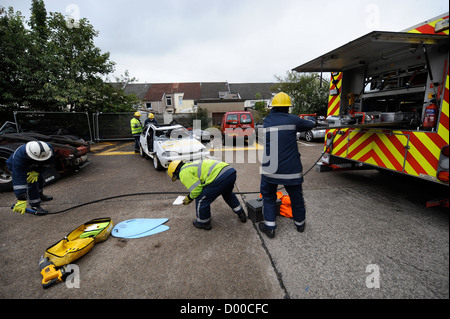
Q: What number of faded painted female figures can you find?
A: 0